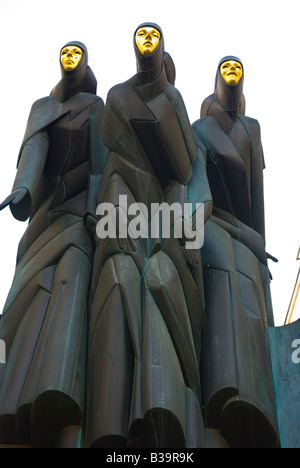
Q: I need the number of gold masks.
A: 3